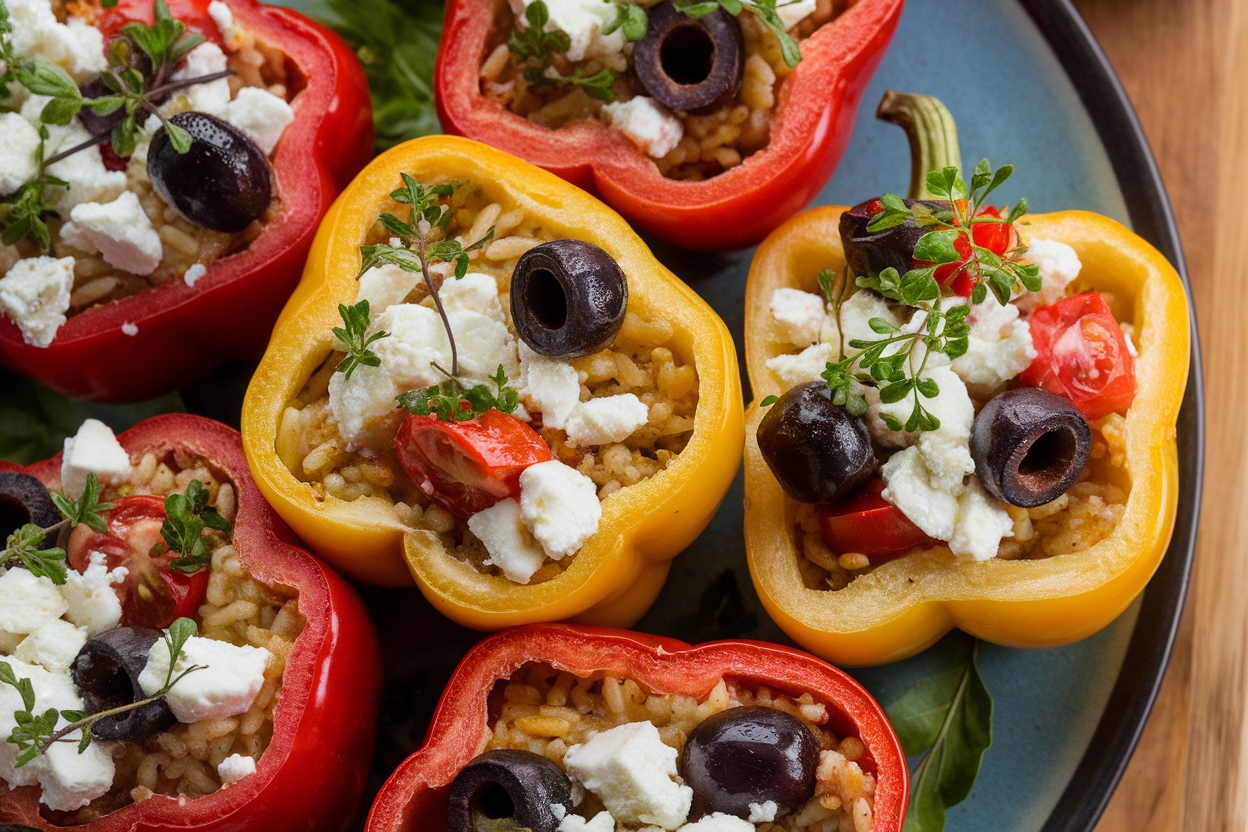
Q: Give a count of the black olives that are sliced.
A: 6